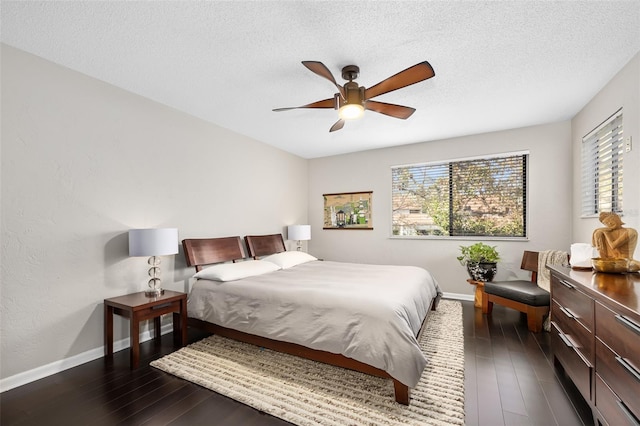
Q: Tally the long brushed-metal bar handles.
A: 6